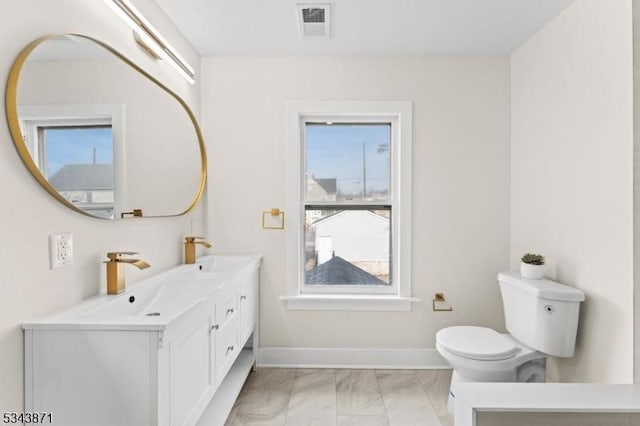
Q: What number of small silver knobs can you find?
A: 4